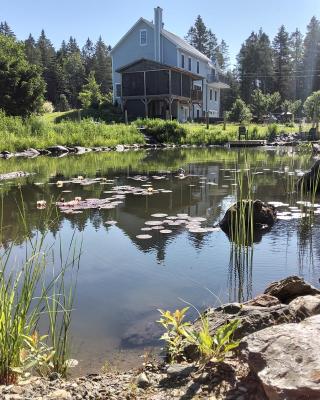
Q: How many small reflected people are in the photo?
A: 0